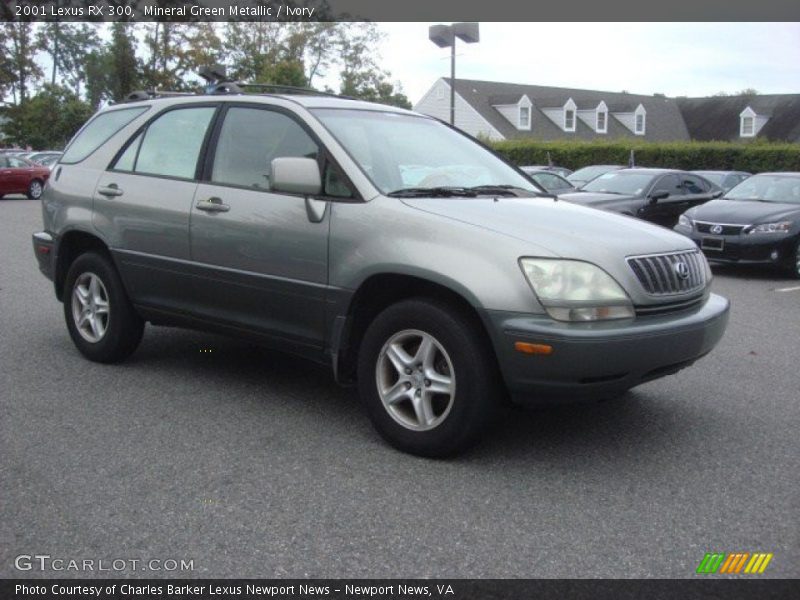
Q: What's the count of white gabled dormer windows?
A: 5